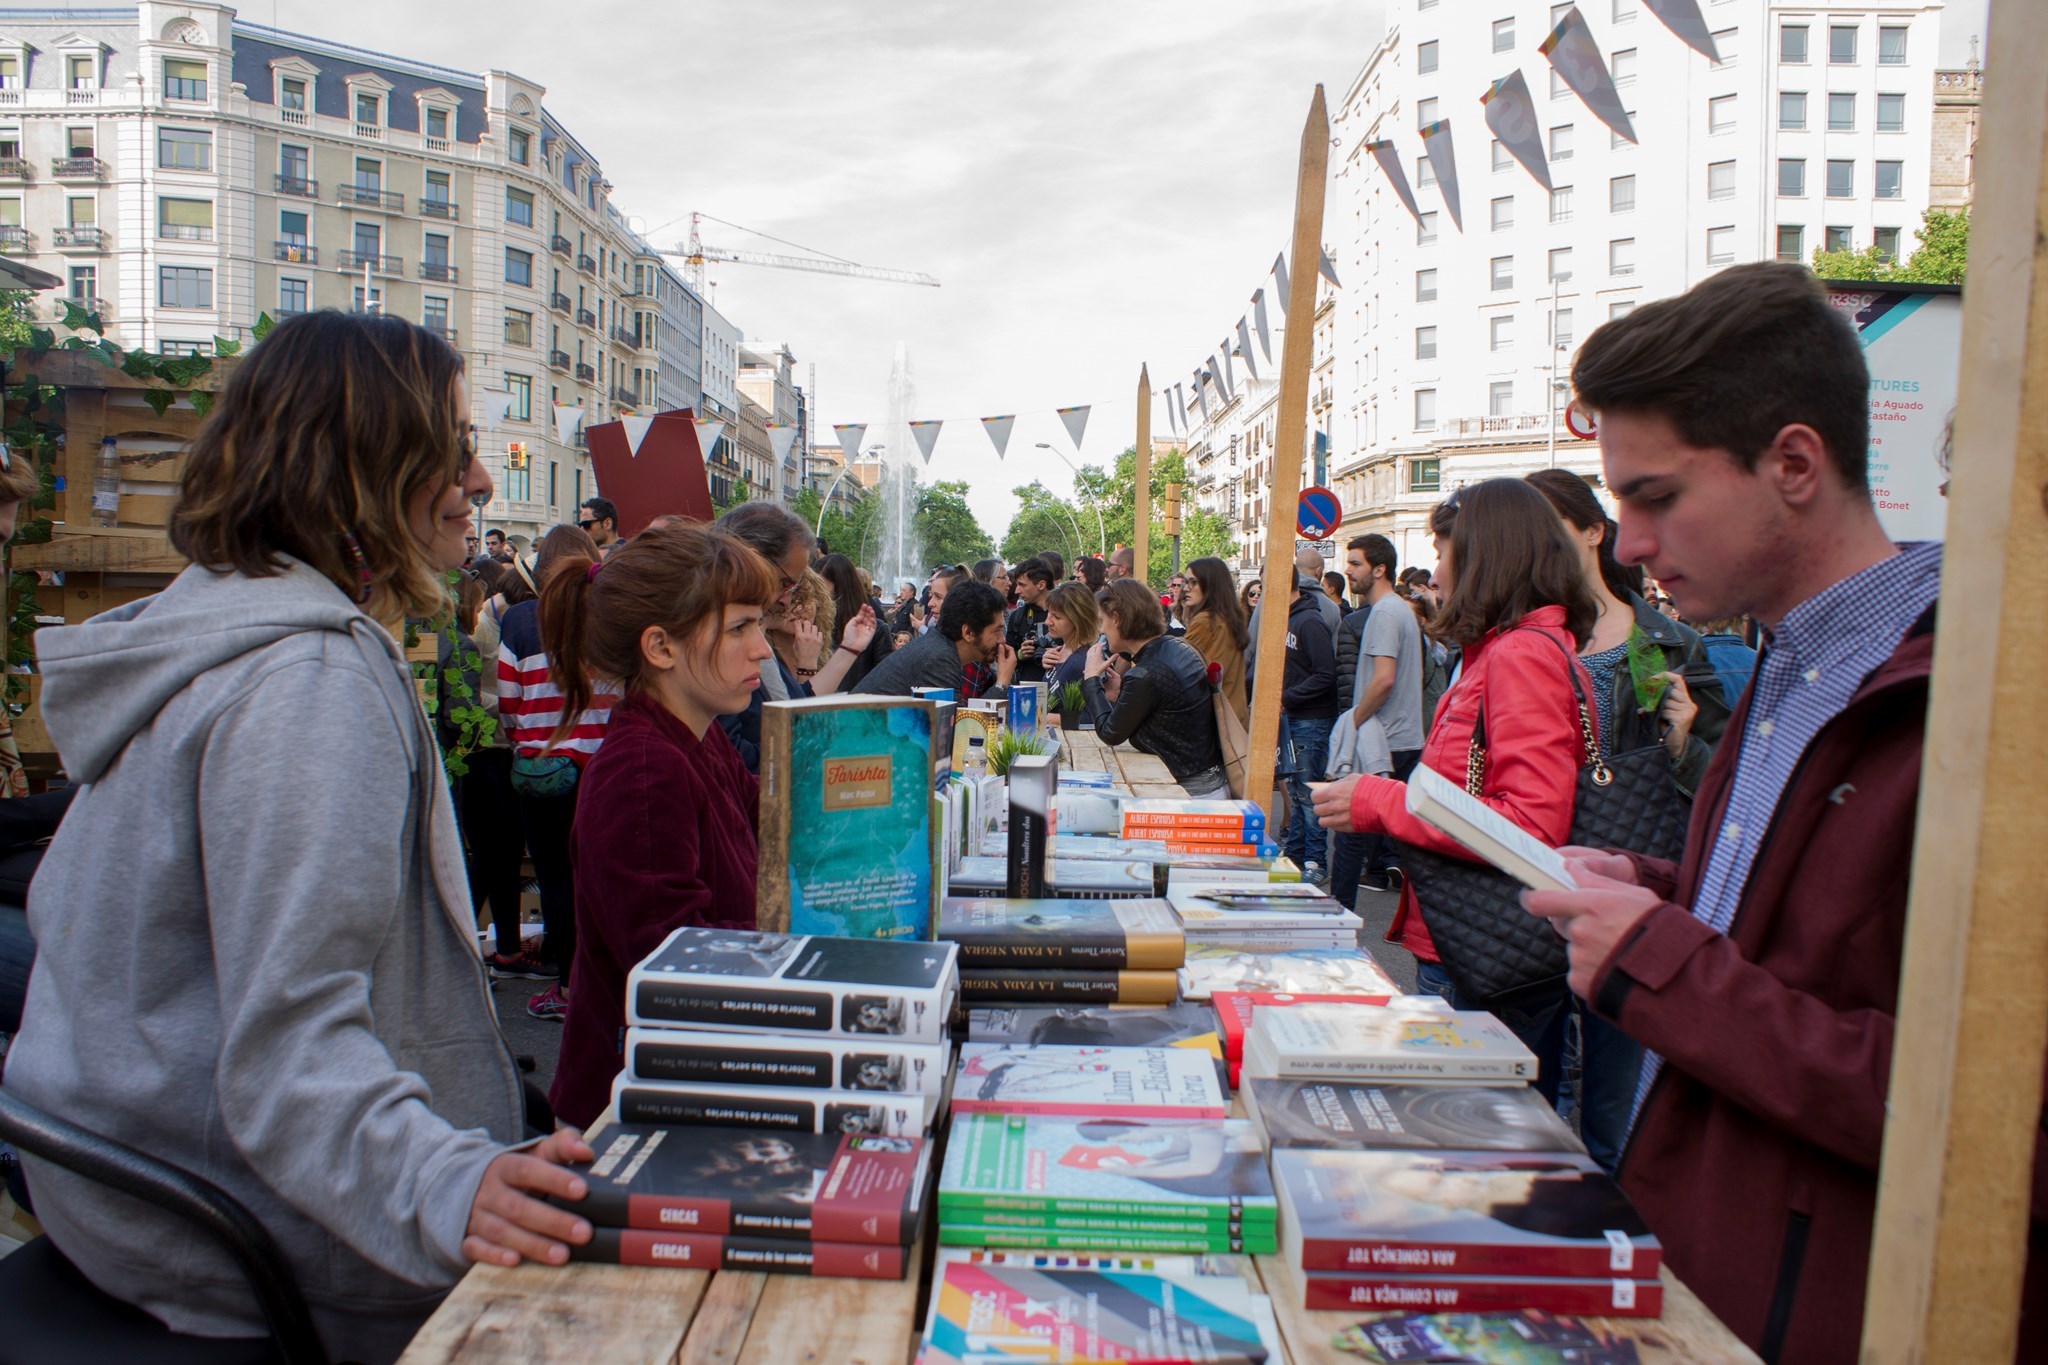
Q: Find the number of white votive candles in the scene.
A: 0